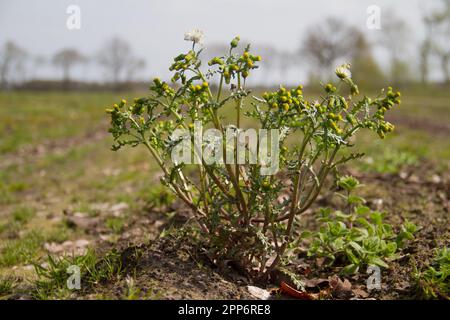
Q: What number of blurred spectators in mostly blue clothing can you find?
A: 0